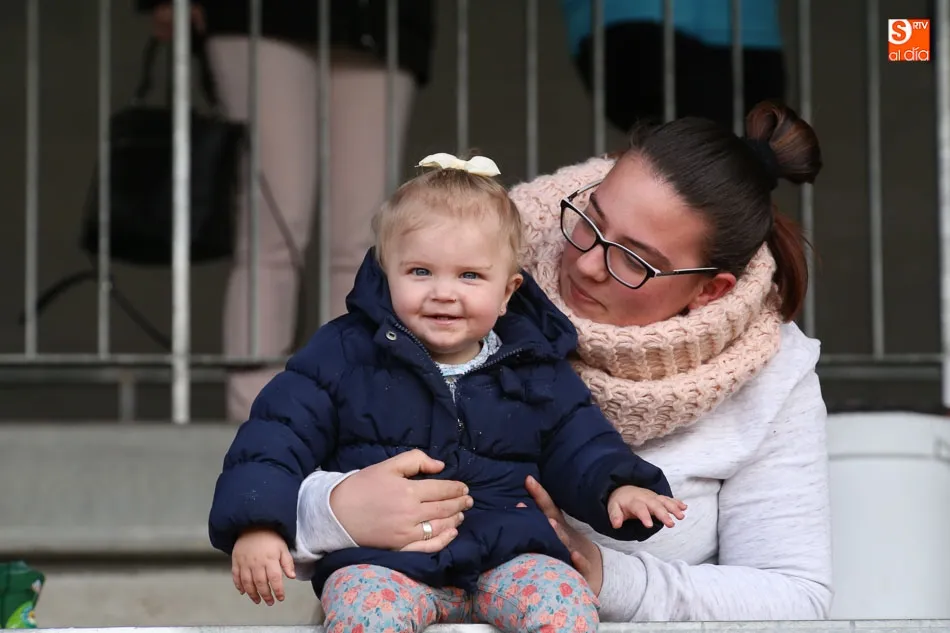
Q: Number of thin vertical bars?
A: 12